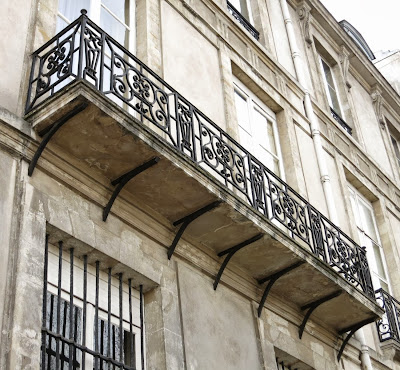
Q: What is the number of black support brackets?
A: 7